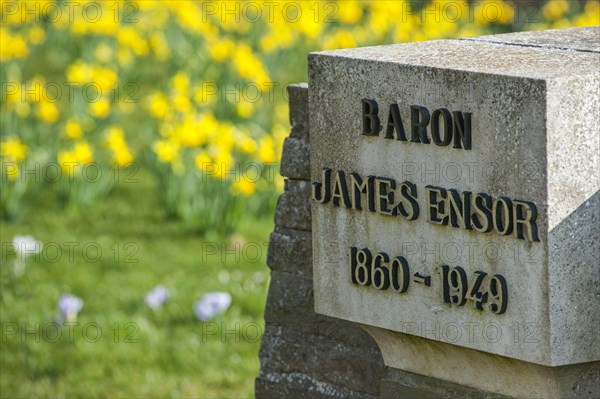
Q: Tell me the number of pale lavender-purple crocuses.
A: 3